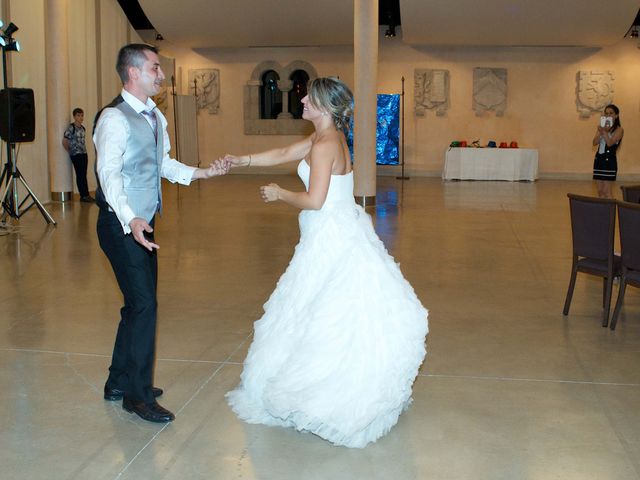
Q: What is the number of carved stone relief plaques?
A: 4